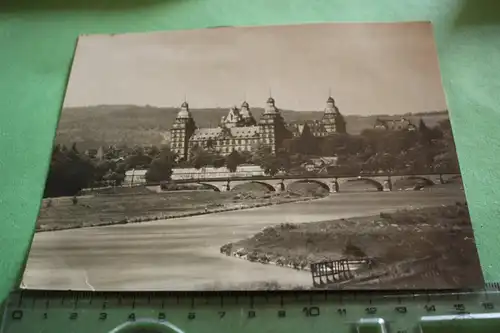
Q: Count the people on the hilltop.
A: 0